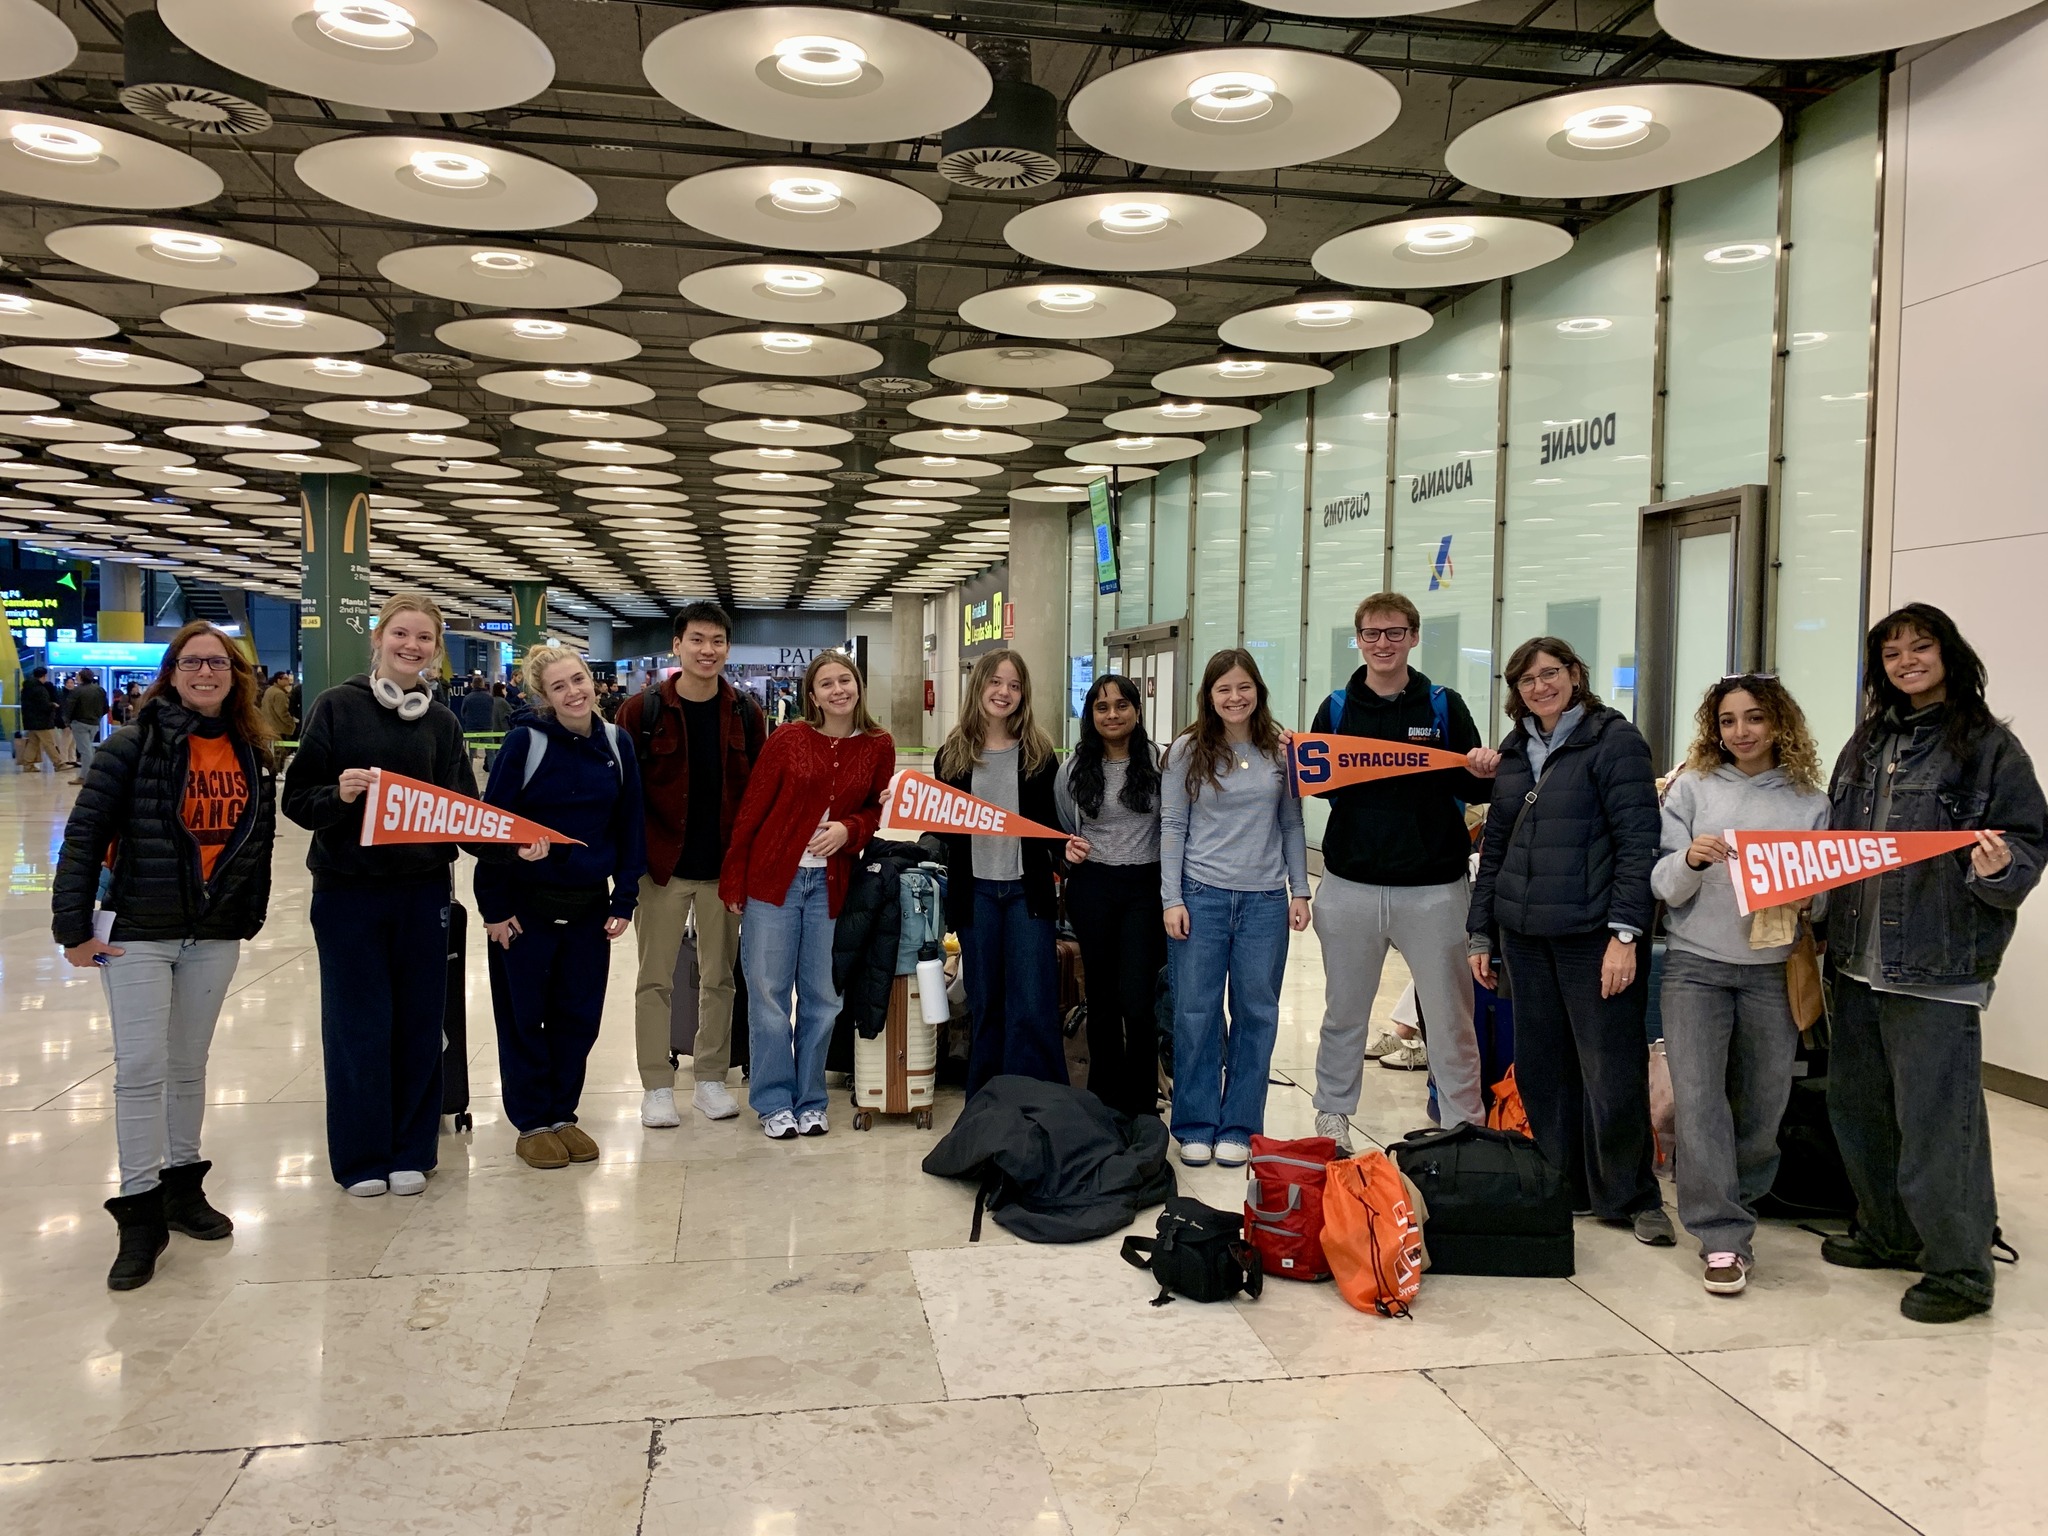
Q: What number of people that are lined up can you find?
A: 12